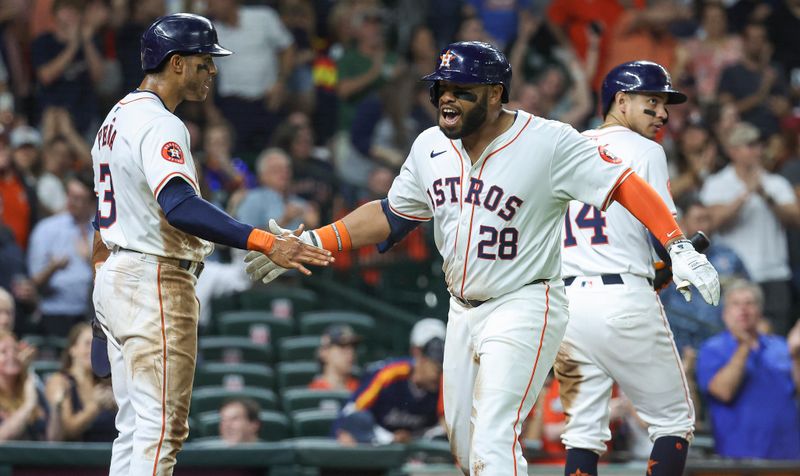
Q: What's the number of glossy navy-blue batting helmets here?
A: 3